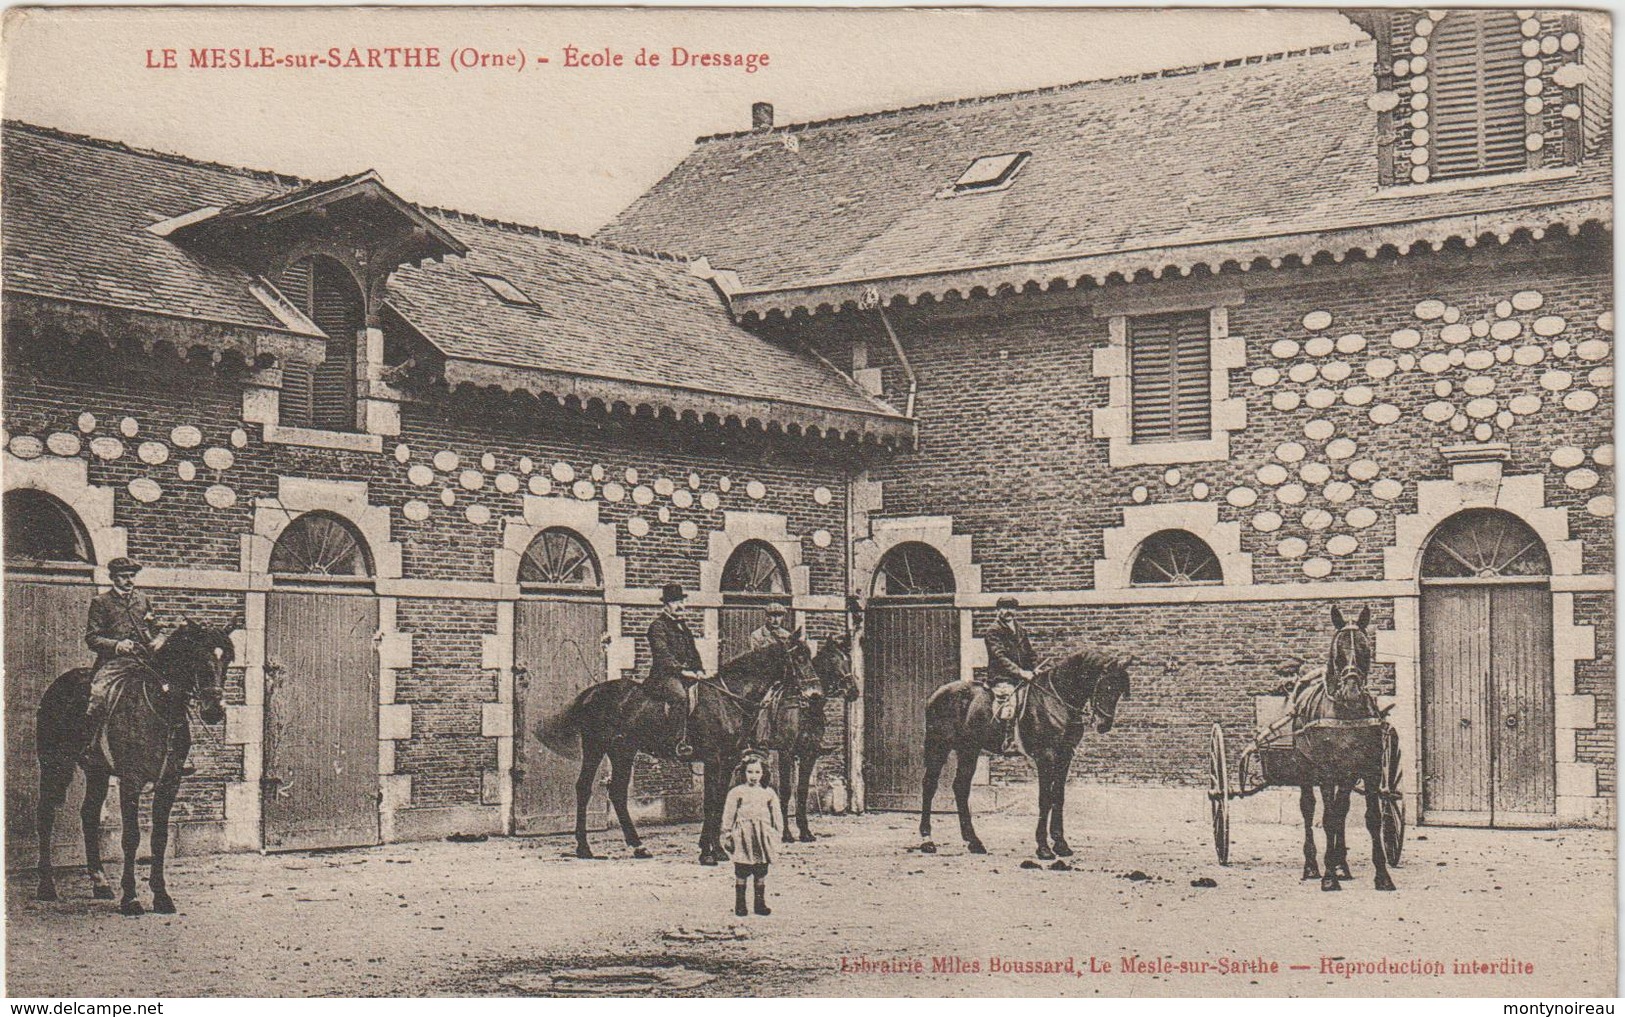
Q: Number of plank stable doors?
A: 6